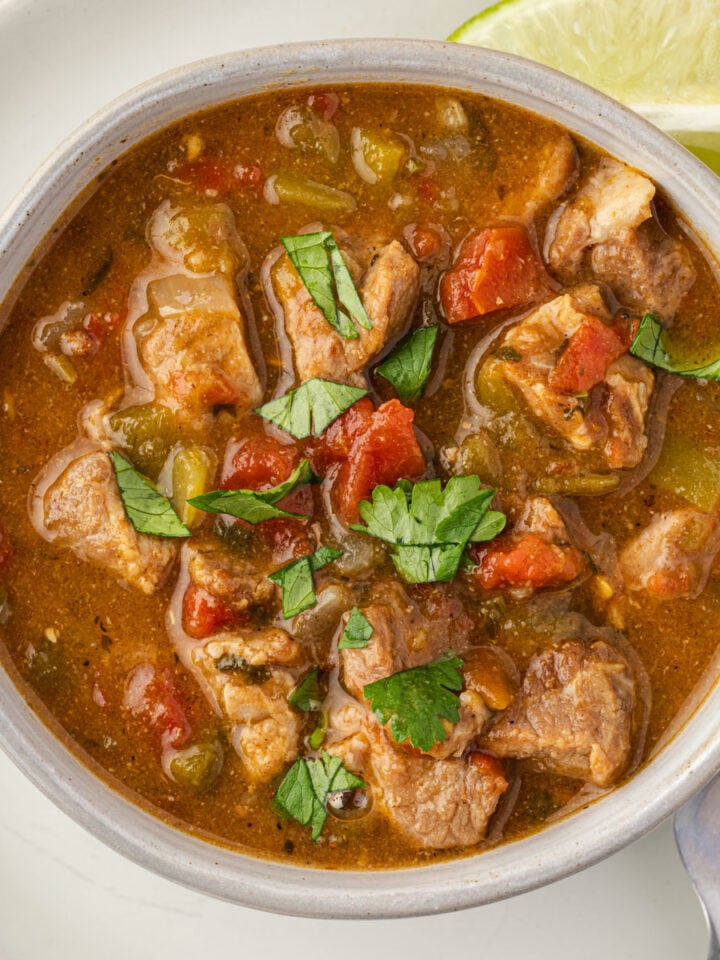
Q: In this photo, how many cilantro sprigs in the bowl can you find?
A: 12